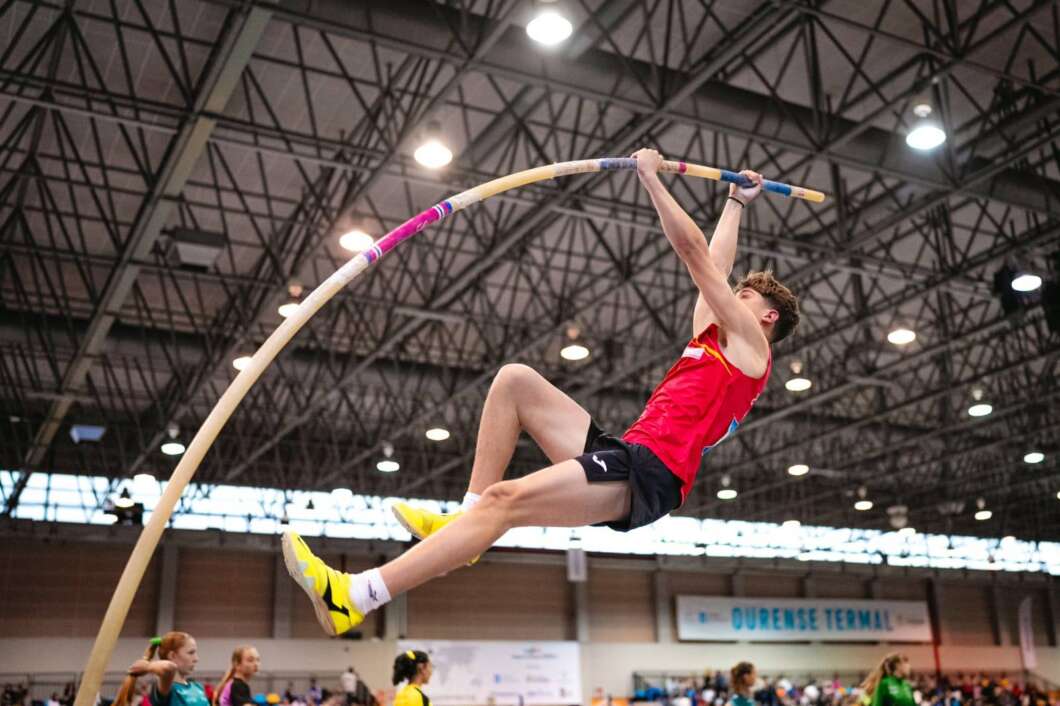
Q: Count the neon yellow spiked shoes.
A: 2